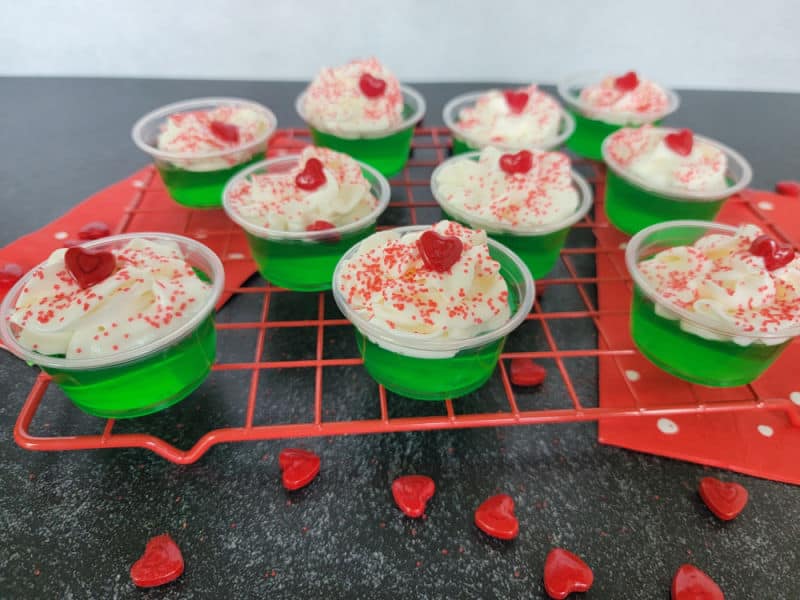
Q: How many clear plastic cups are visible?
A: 10